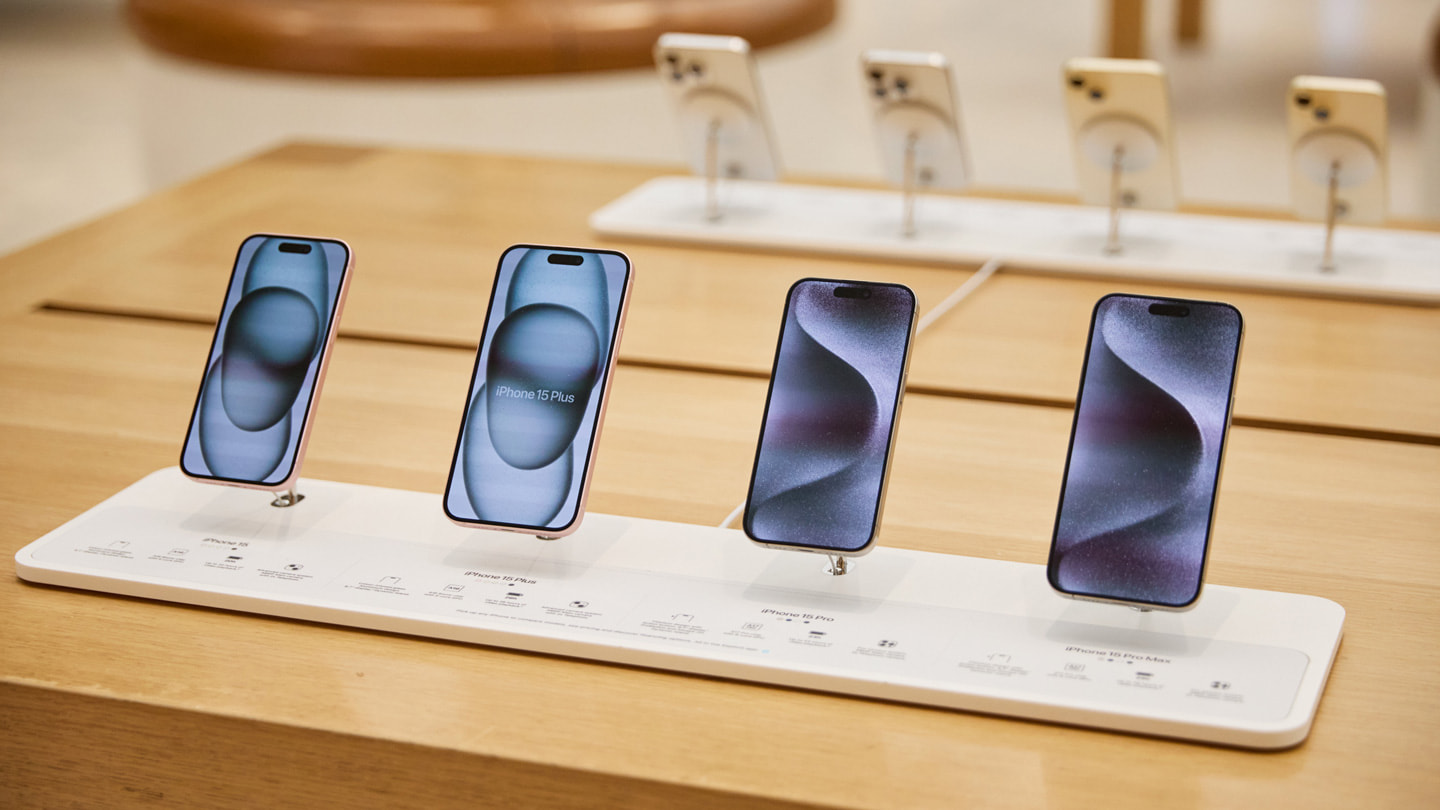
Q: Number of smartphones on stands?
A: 8